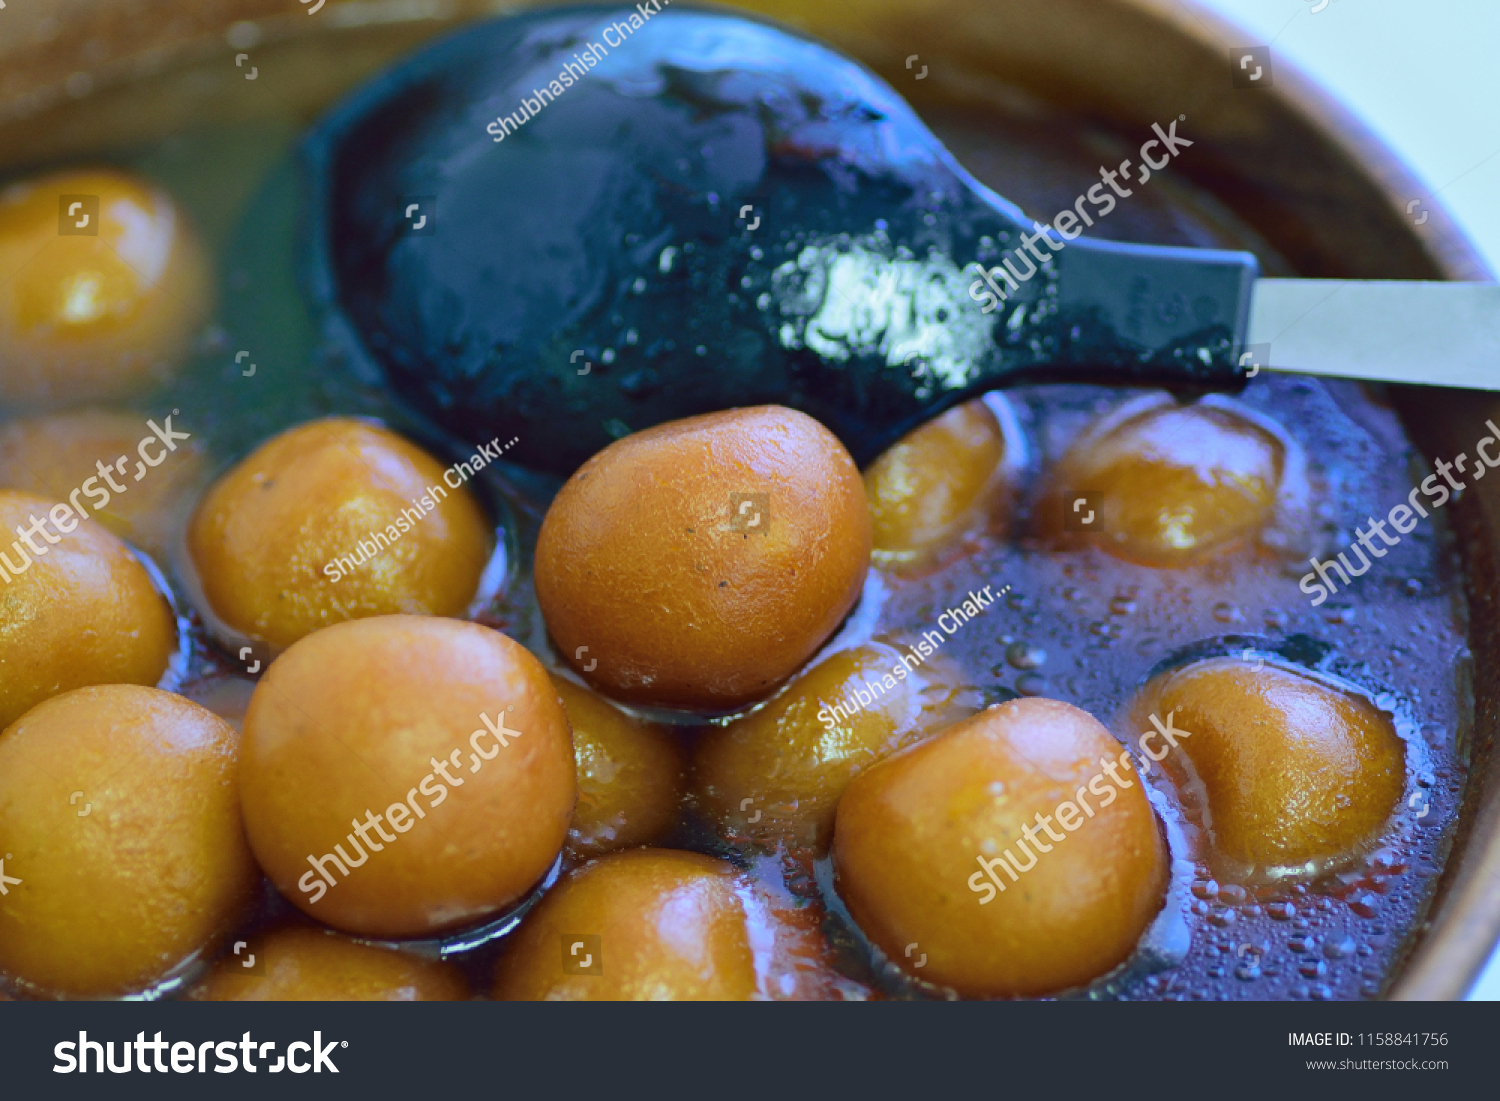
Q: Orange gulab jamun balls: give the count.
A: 15